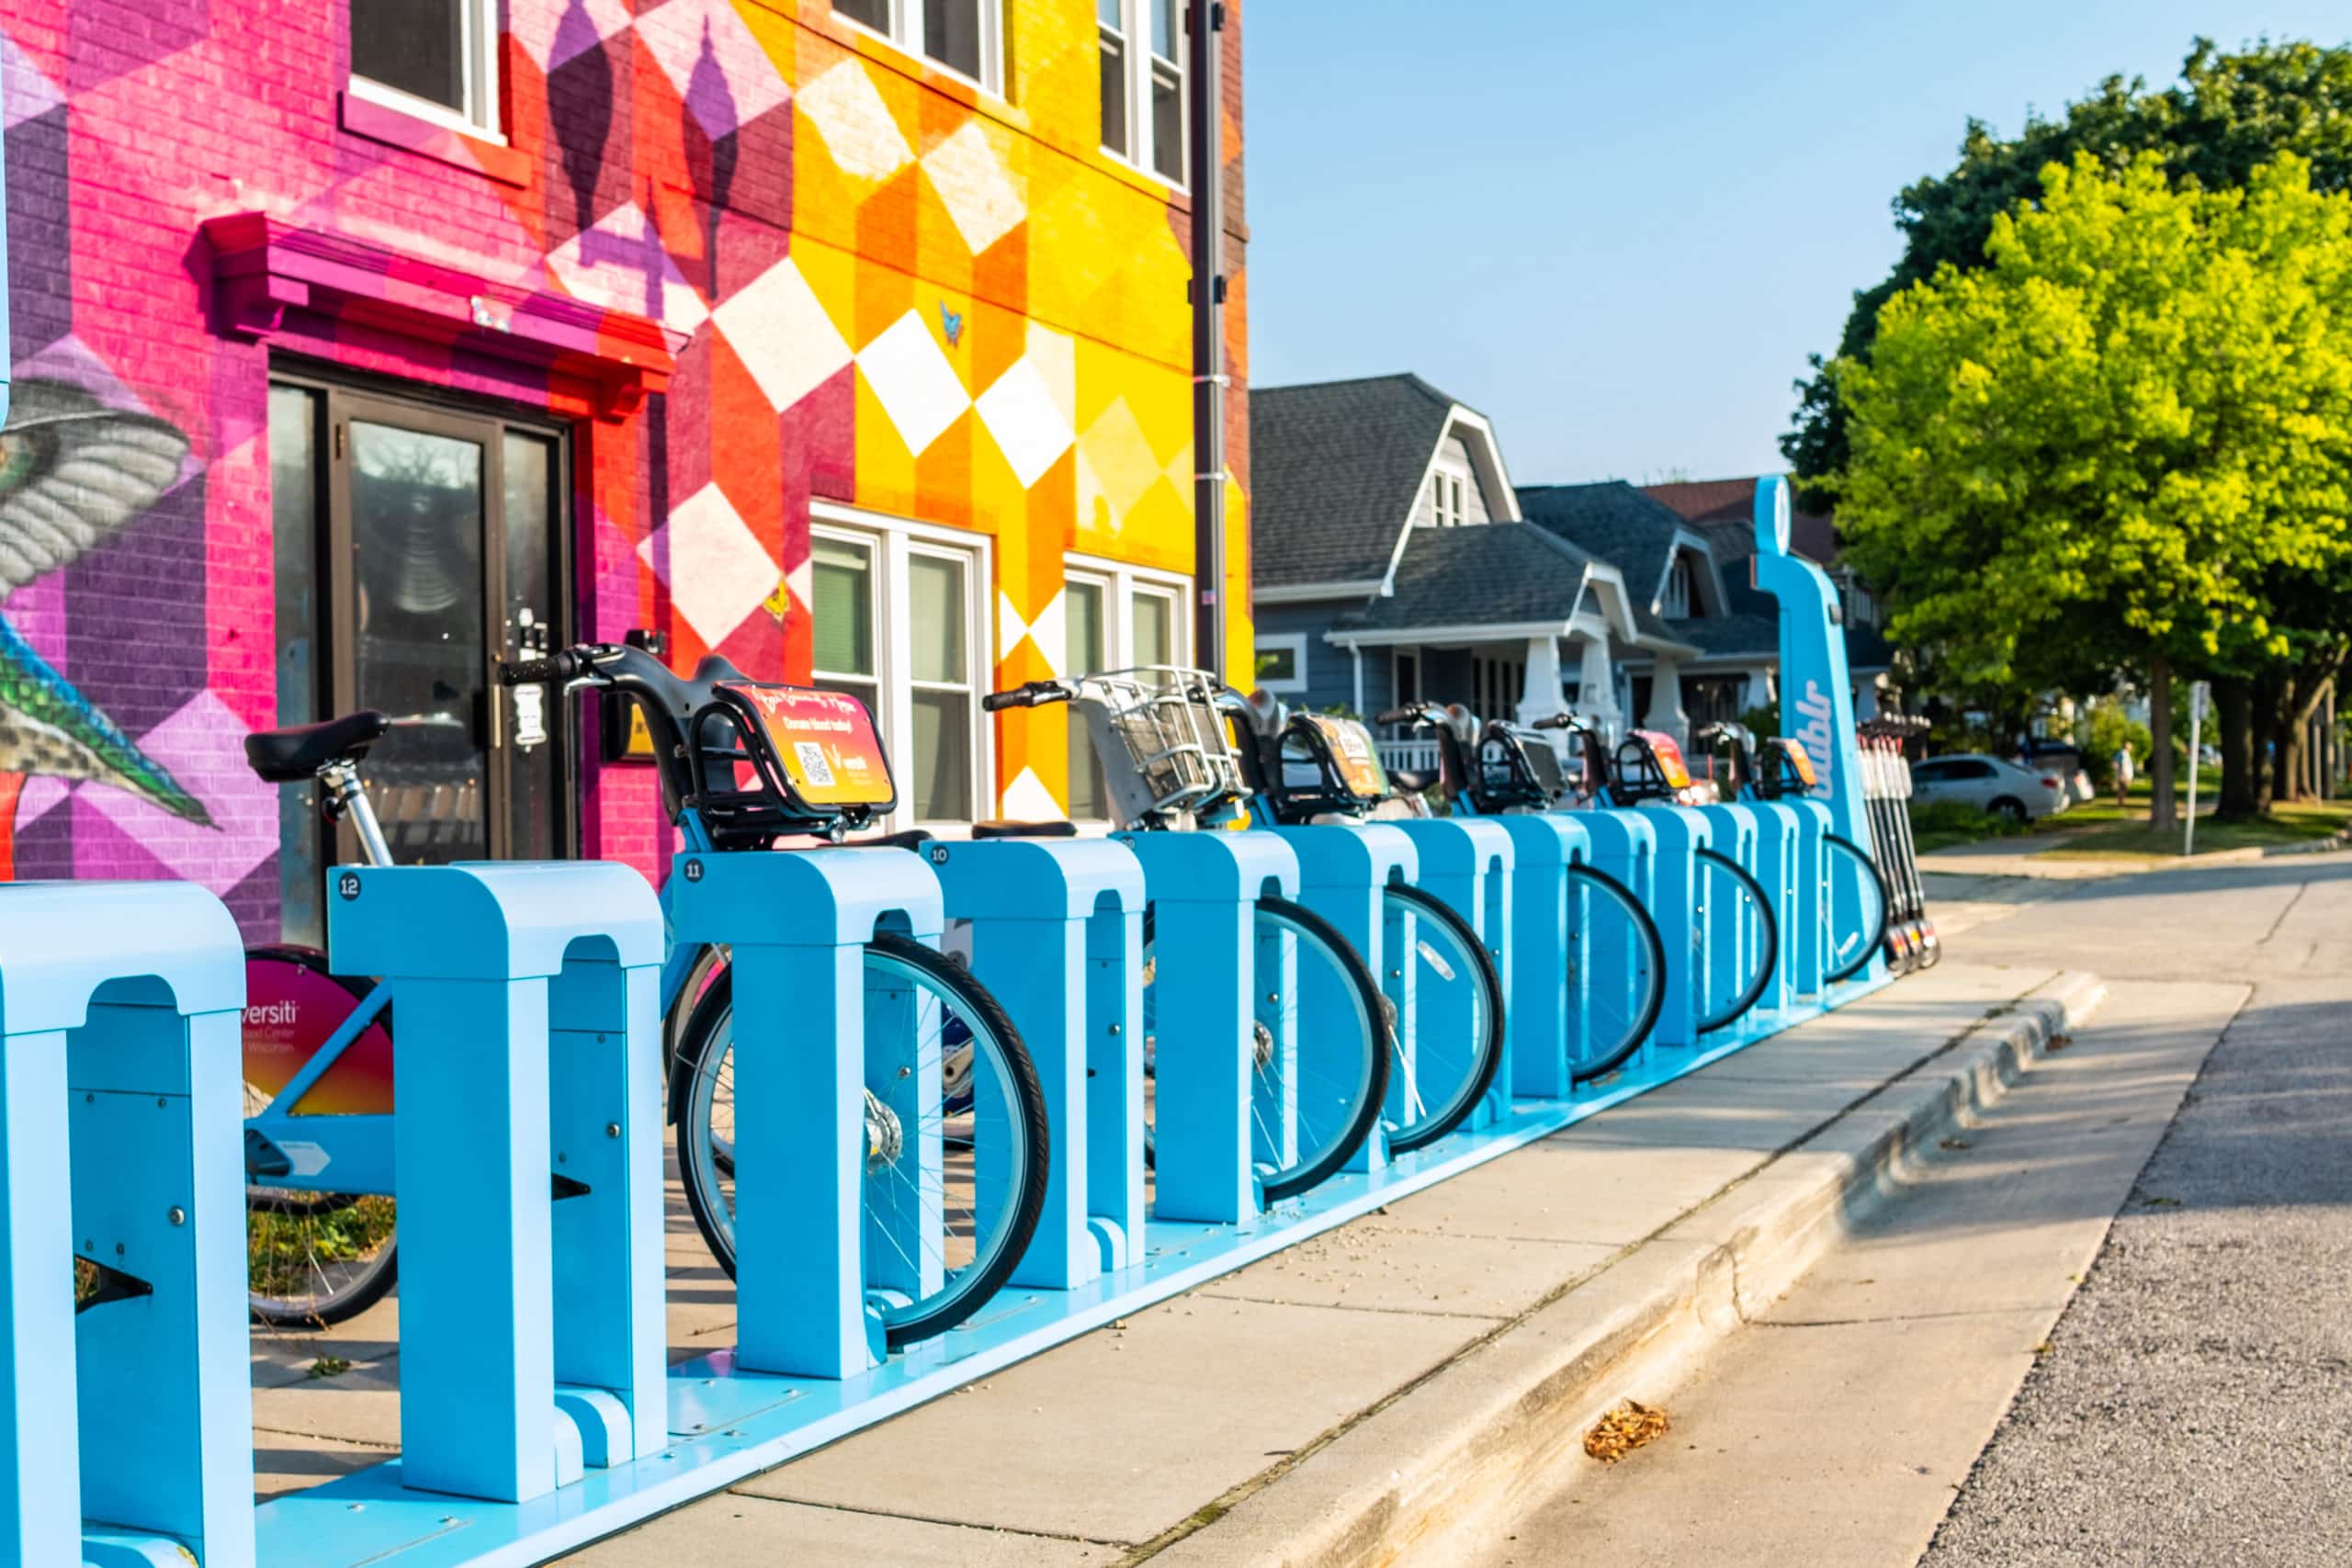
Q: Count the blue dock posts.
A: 13